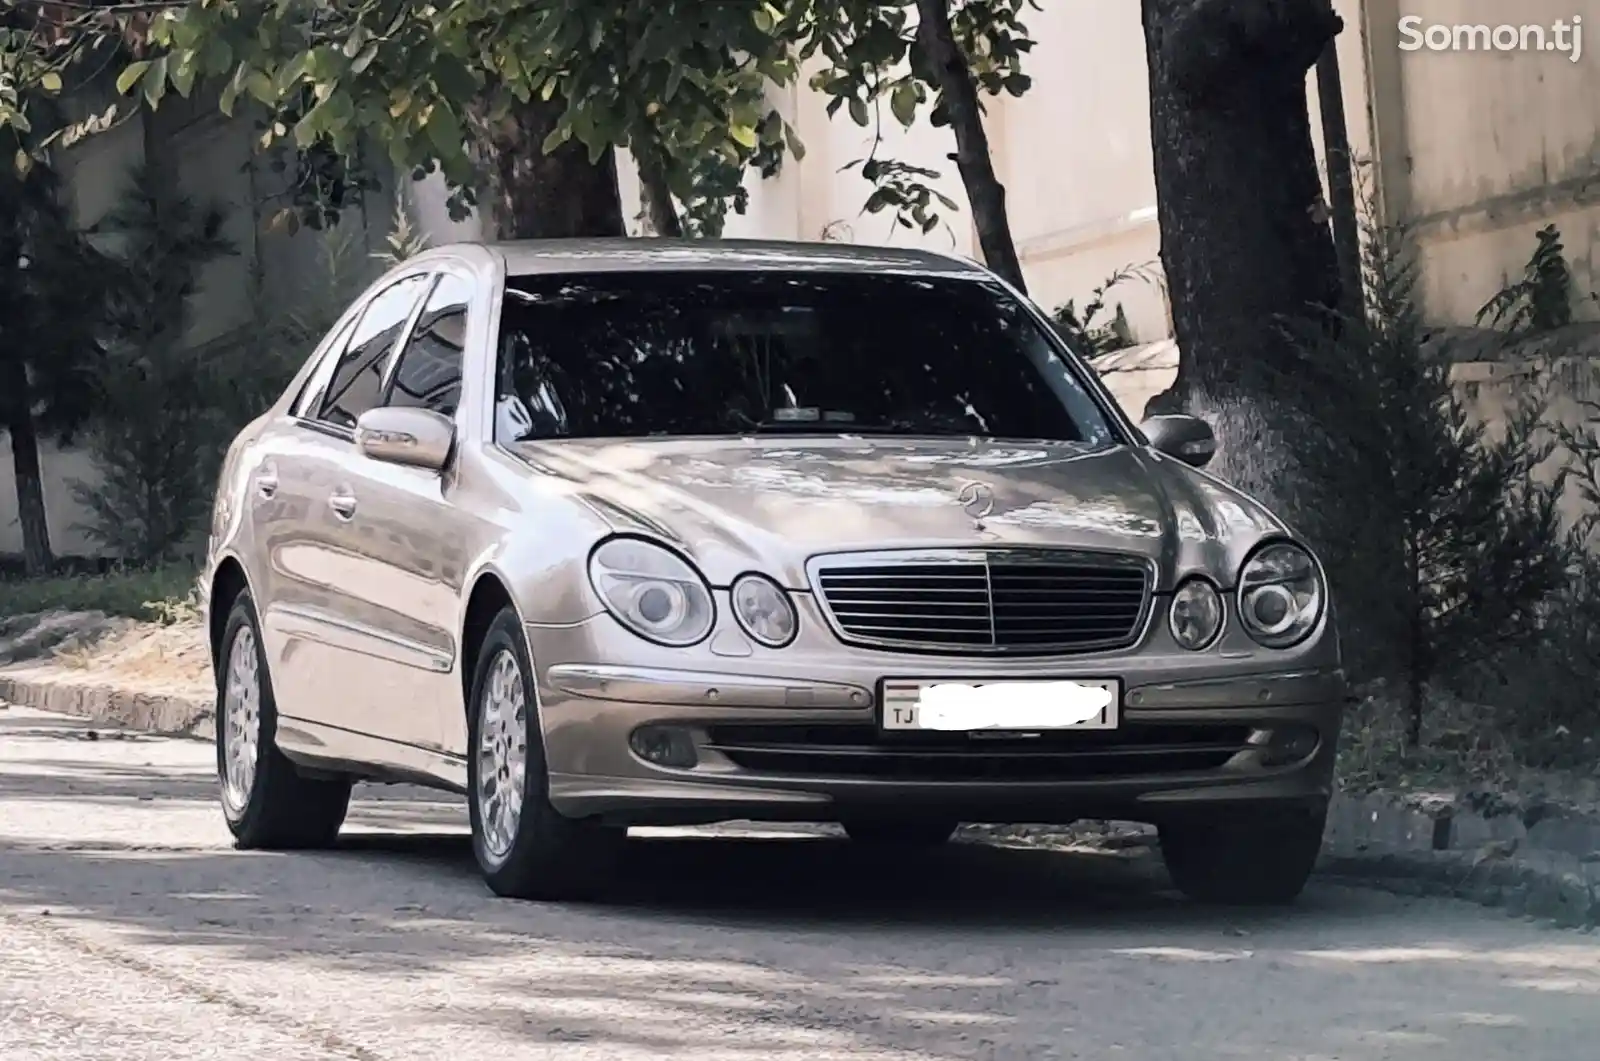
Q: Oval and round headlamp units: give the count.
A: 4